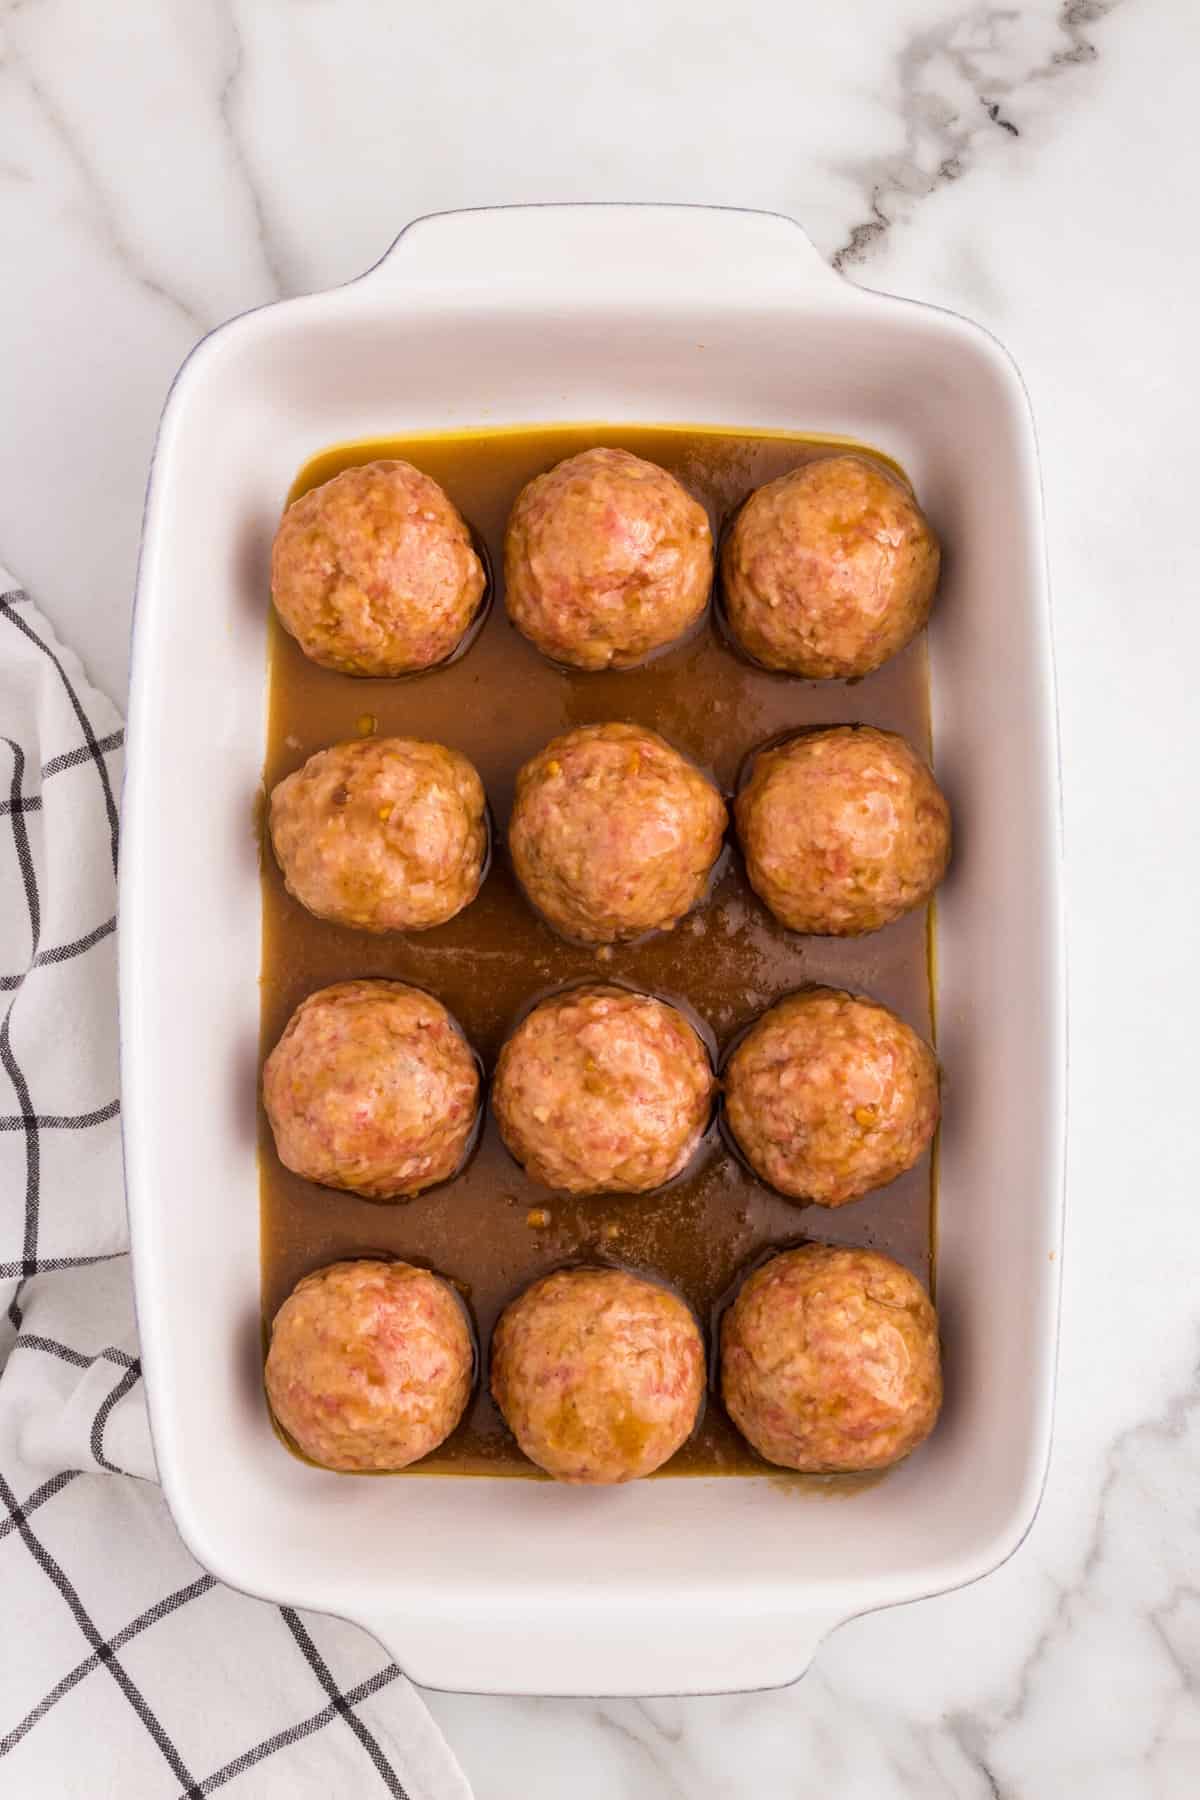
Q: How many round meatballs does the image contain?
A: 12